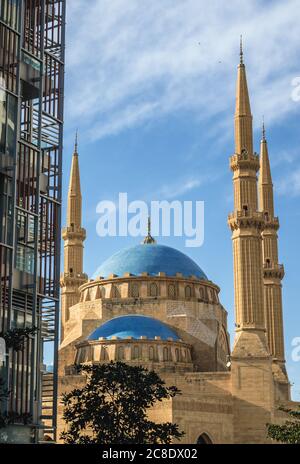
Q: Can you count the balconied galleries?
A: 6